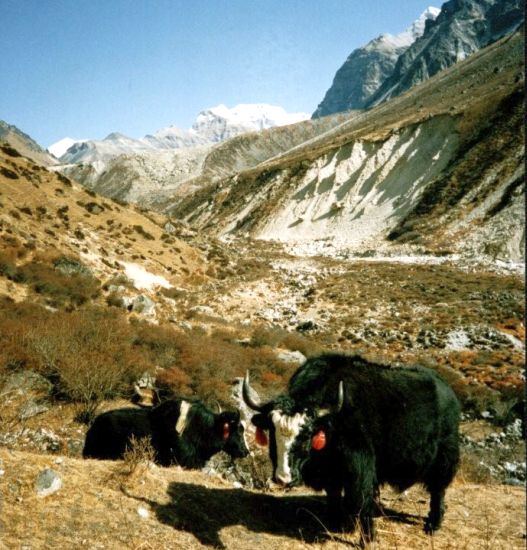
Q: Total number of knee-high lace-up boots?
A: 0